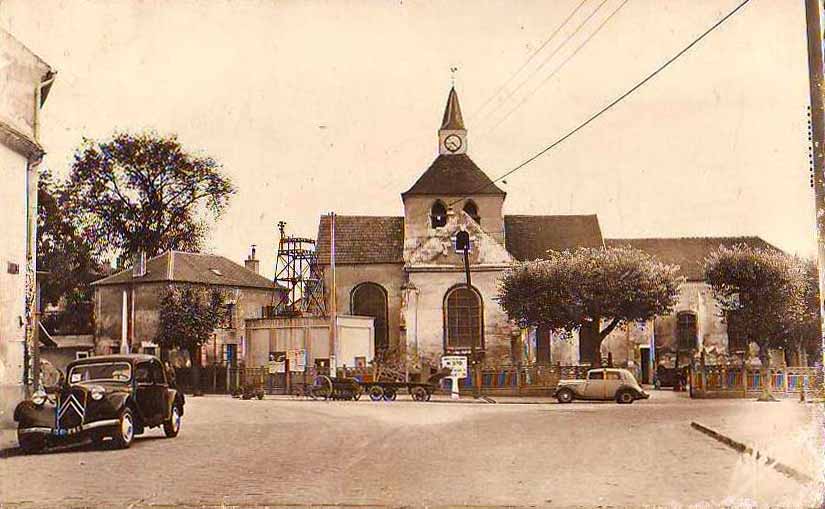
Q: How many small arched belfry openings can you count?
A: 2